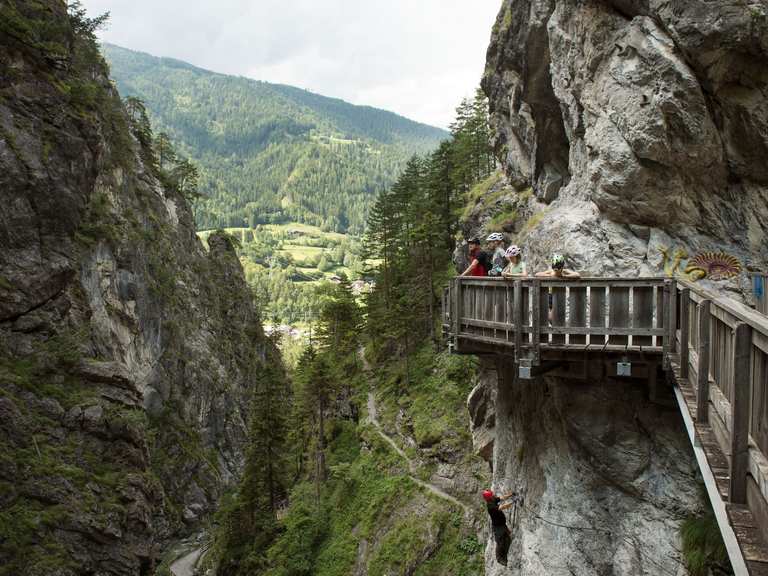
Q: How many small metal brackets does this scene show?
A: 2